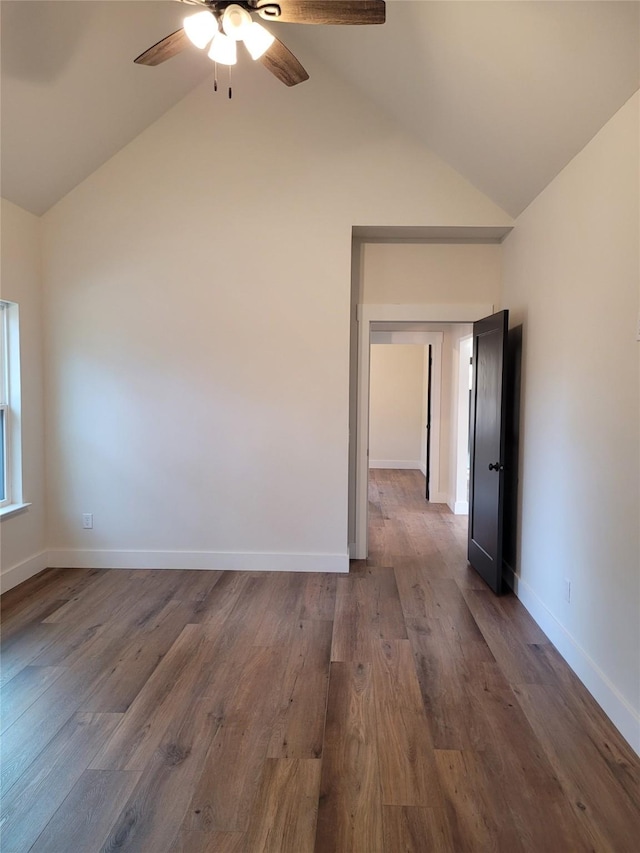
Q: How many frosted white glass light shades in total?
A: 4